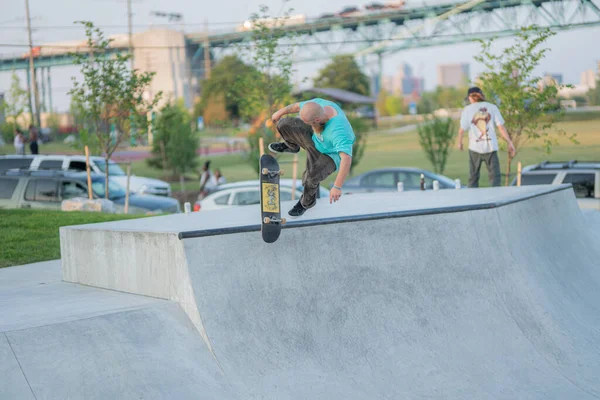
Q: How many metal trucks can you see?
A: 2